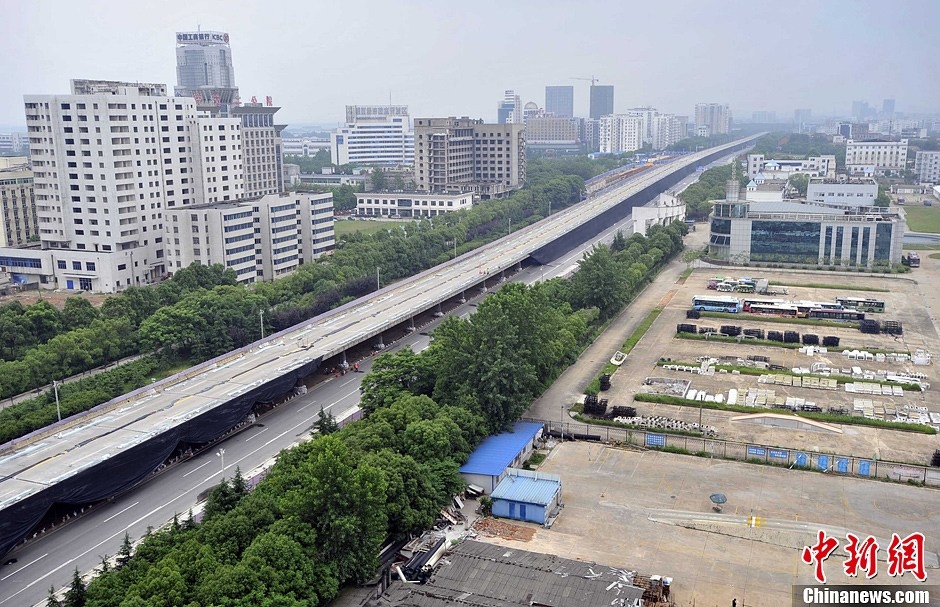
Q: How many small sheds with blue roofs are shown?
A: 2